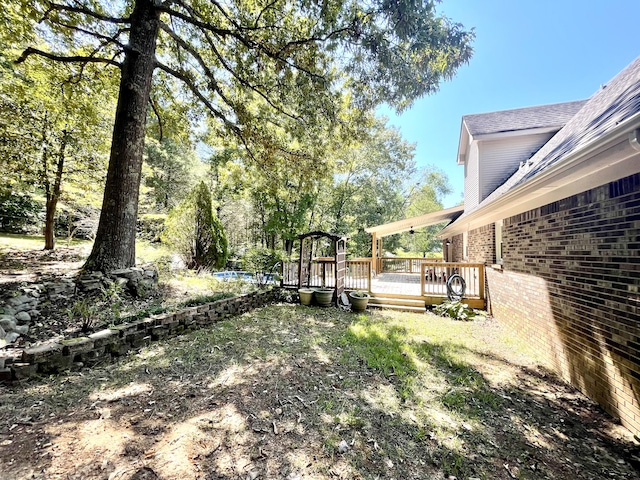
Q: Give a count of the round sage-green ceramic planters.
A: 3